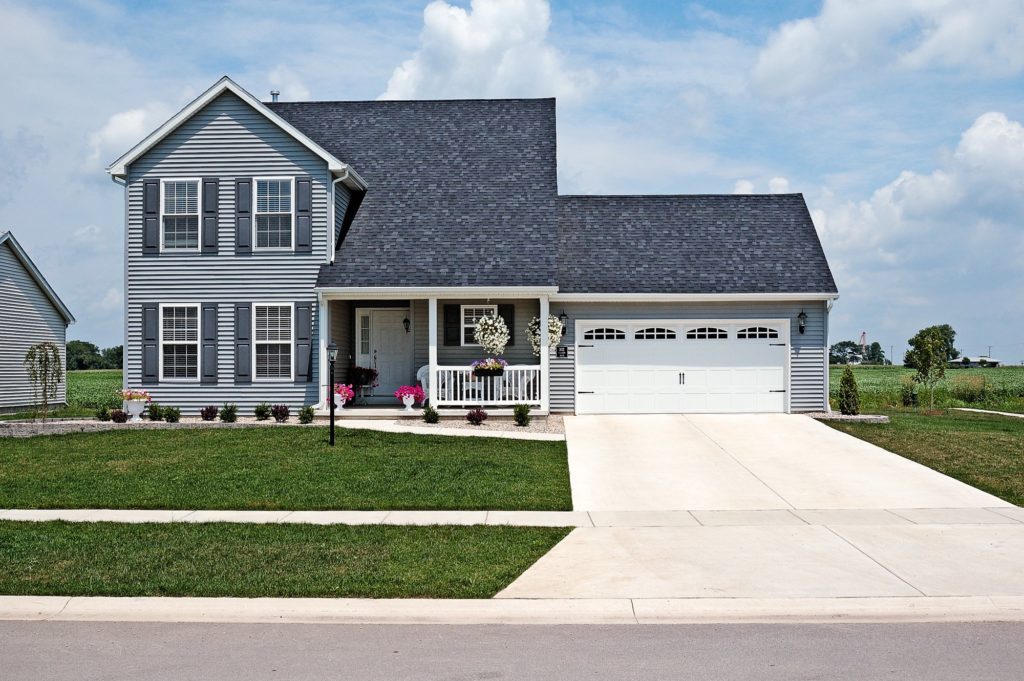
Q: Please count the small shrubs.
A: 12